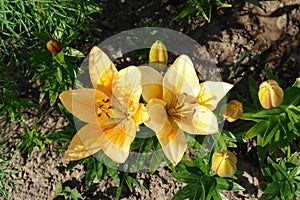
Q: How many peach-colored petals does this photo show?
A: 12